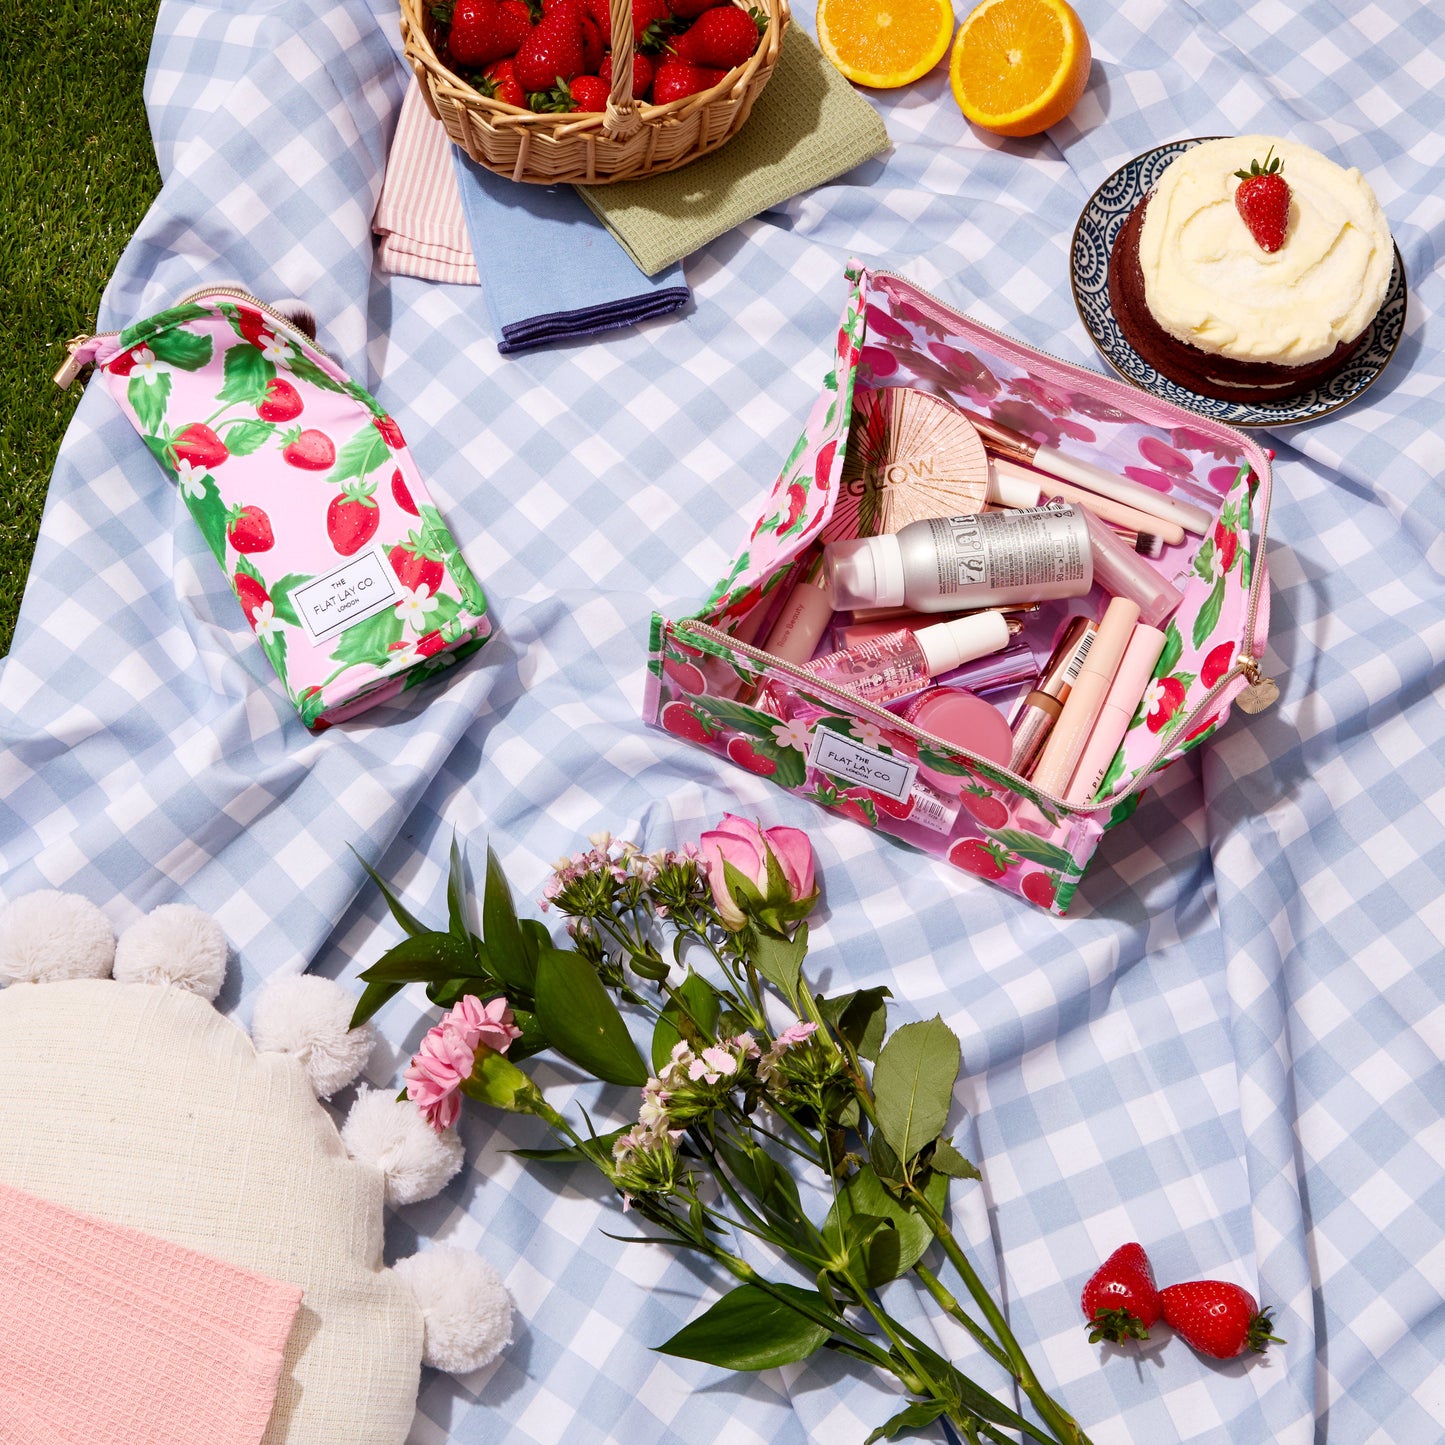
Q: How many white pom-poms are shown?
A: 5